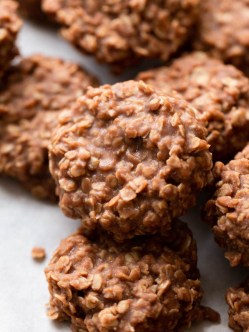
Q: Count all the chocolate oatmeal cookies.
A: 9